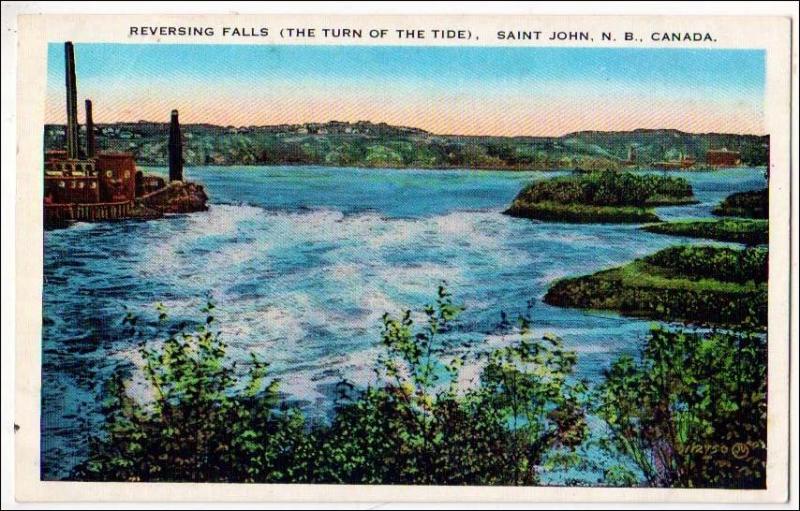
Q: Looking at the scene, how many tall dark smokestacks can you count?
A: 3